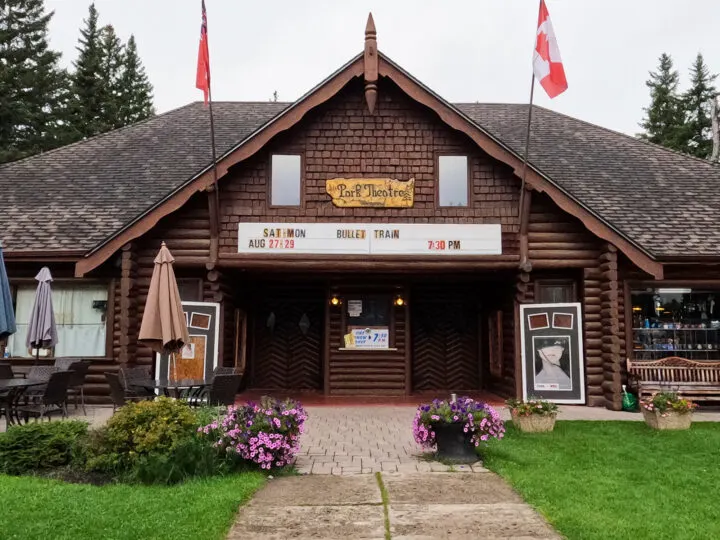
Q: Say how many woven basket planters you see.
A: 2